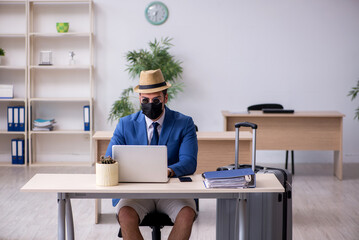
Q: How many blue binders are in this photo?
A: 7